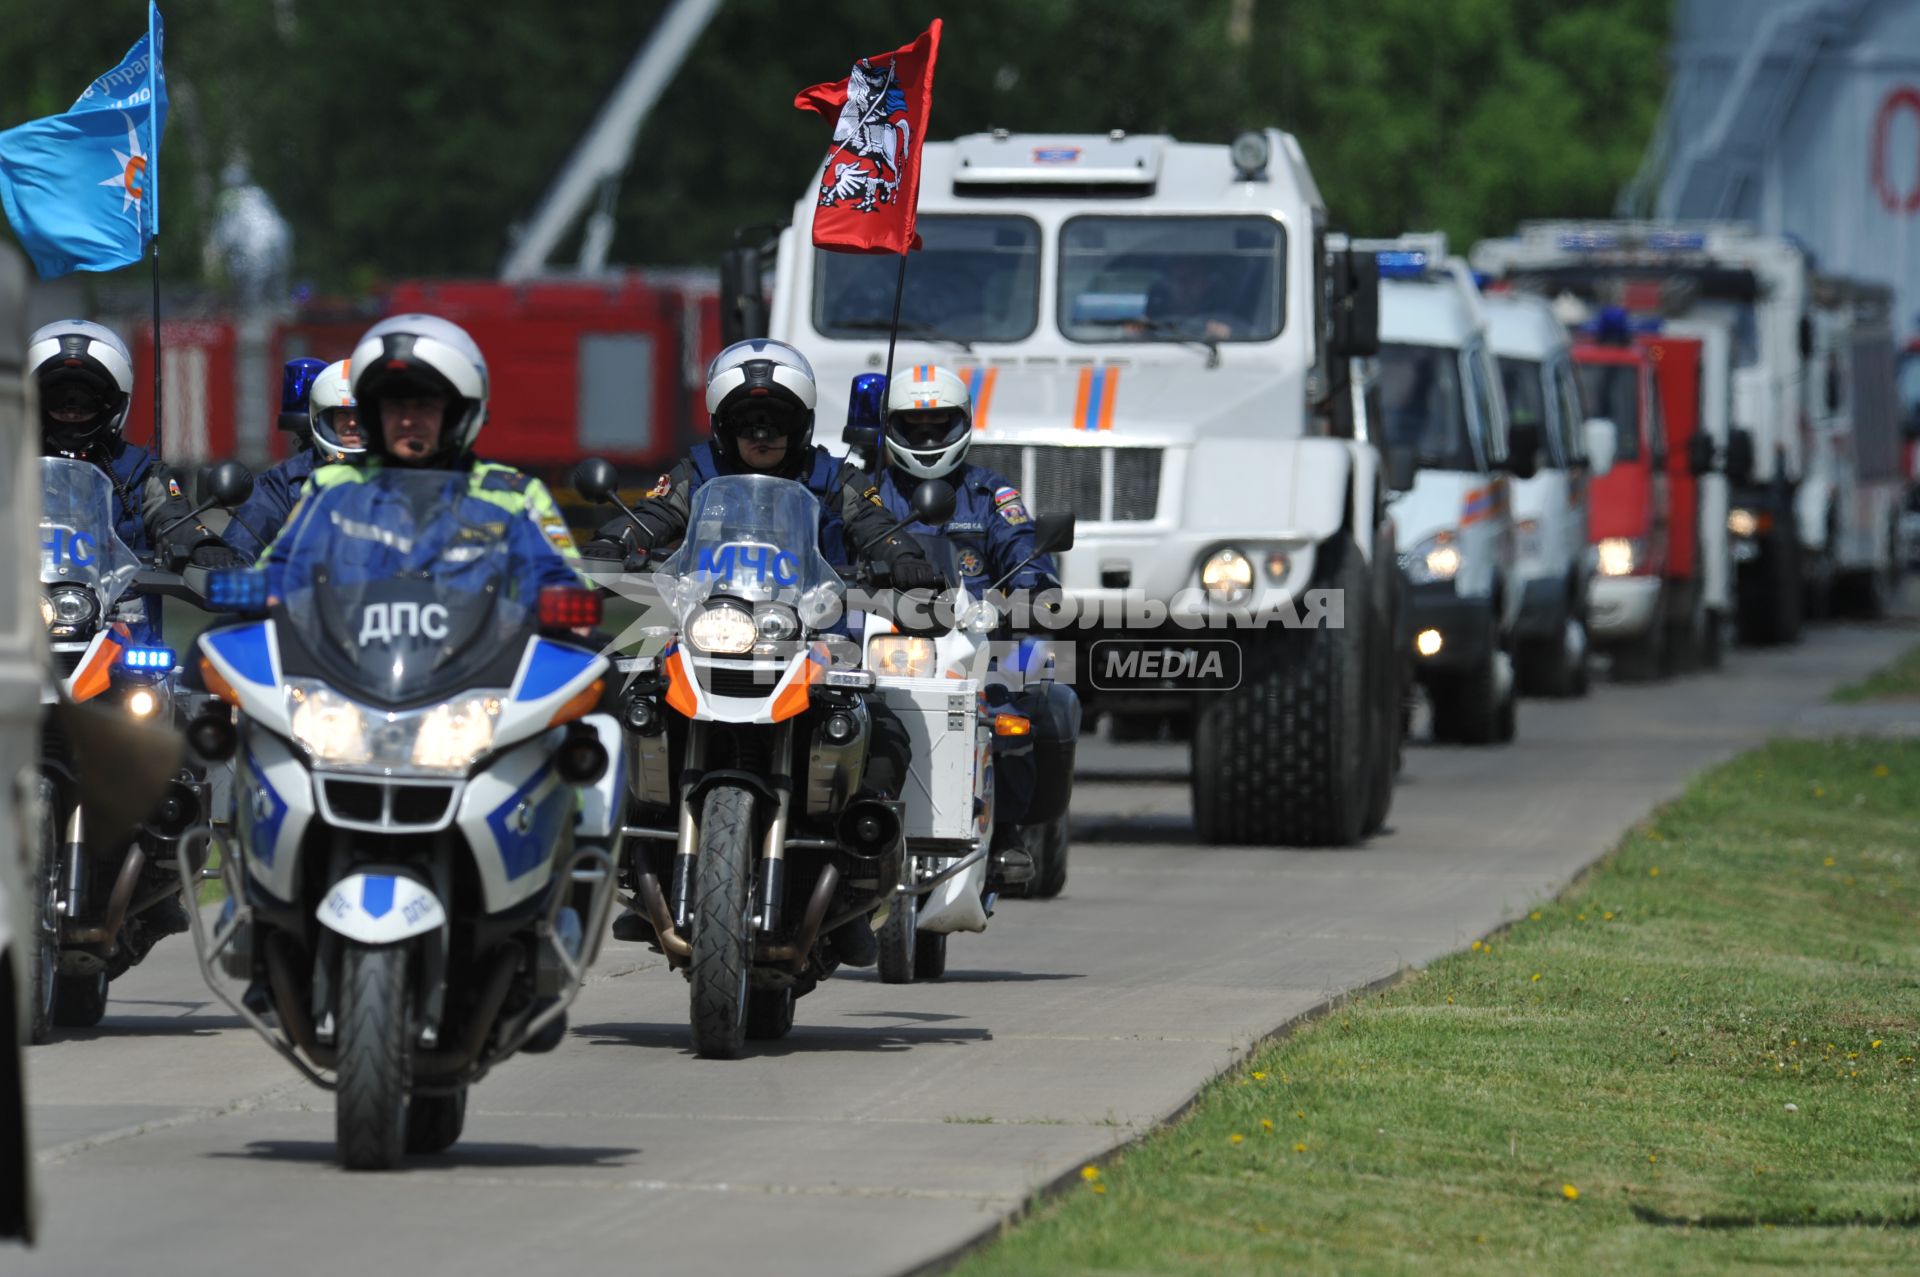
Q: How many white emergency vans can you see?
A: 2